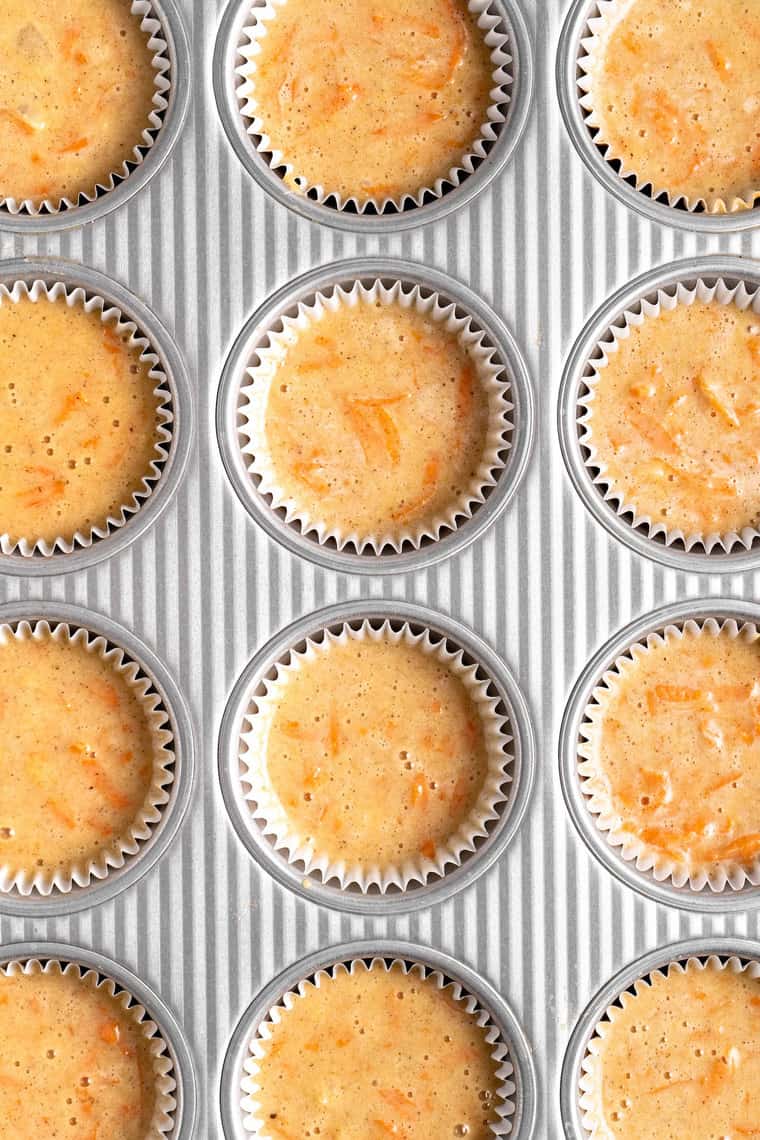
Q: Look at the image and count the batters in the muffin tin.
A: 12